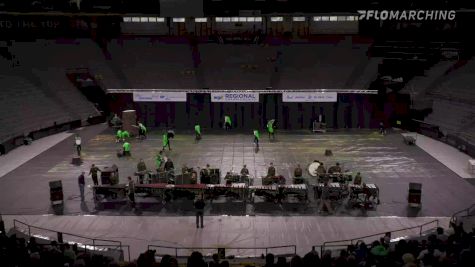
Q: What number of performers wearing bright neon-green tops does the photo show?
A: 10